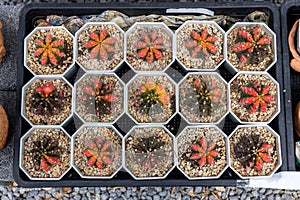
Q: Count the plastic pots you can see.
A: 15